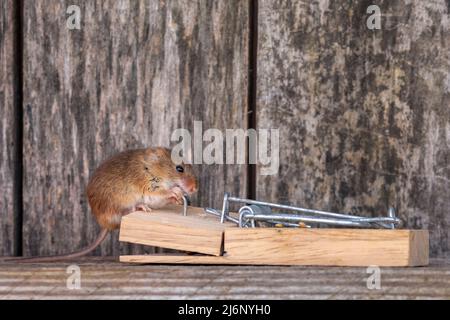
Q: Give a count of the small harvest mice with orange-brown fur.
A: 1